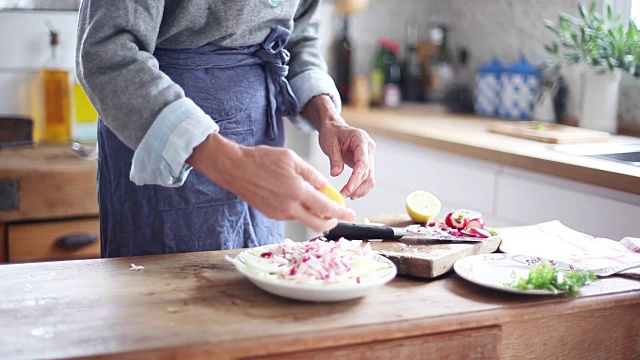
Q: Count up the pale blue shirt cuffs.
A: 2